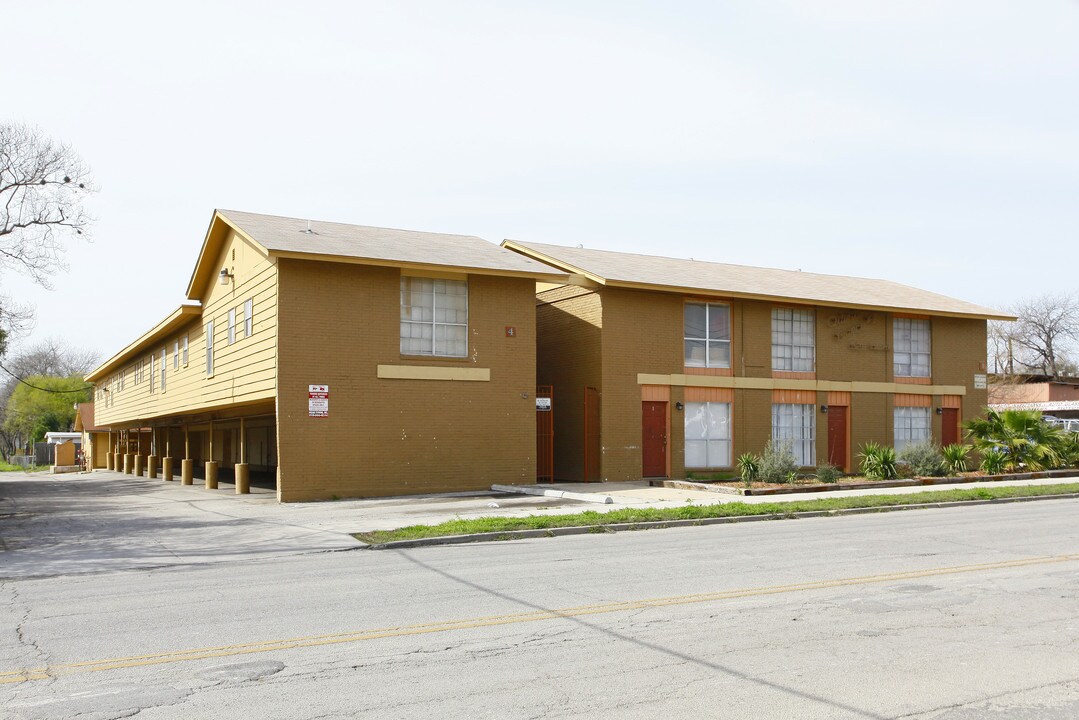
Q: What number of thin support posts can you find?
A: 9